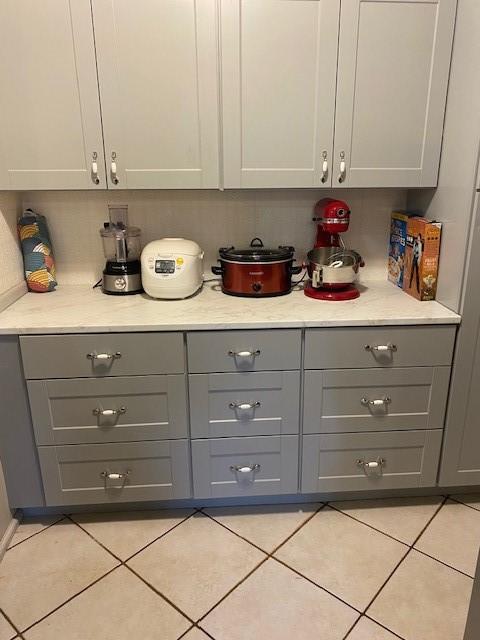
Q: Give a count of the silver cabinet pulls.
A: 13